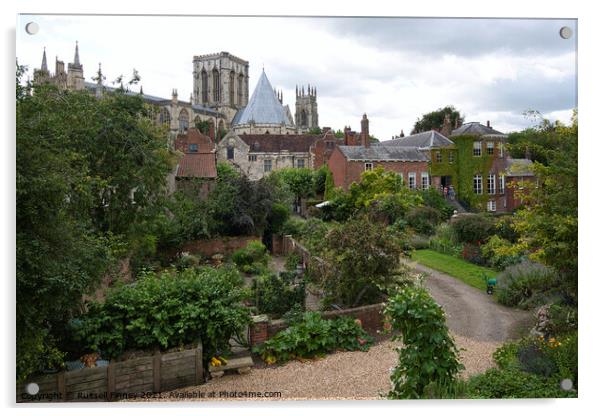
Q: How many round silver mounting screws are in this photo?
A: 4